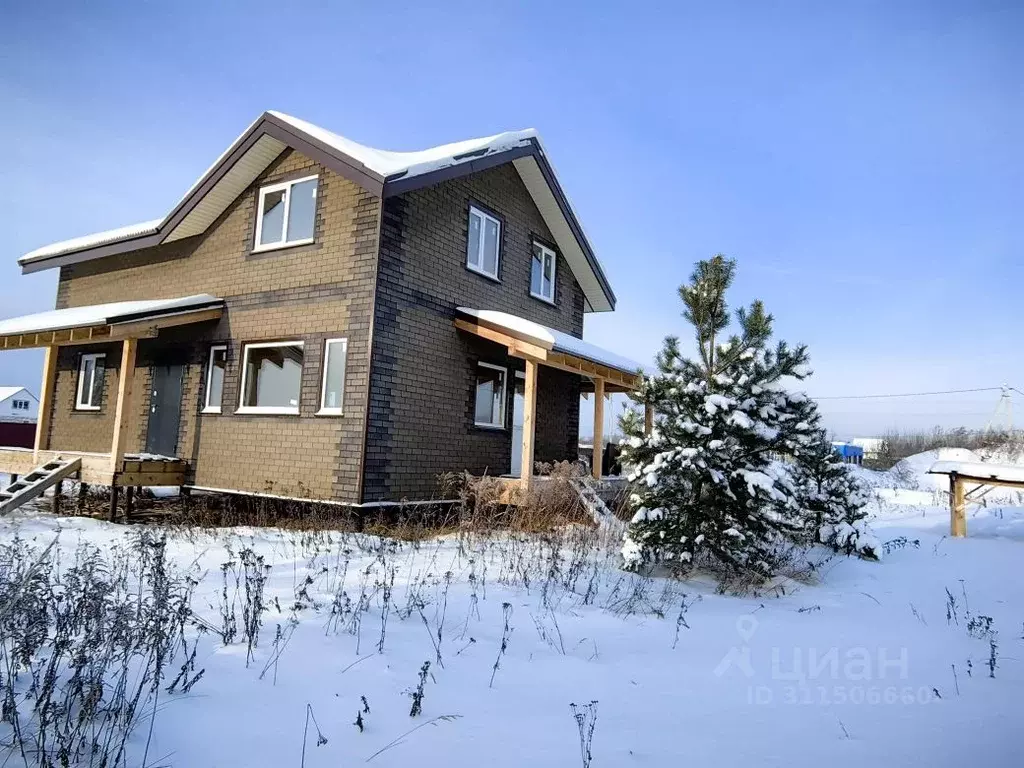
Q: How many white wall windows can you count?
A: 8